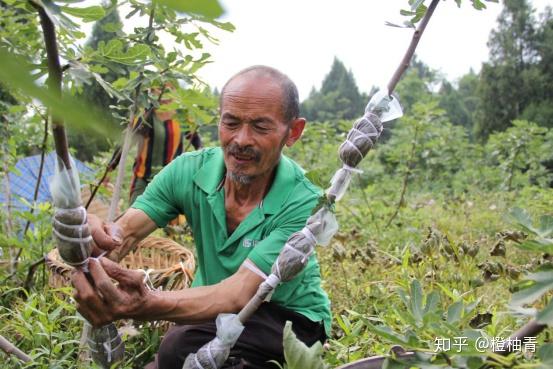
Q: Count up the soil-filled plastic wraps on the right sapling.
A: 3